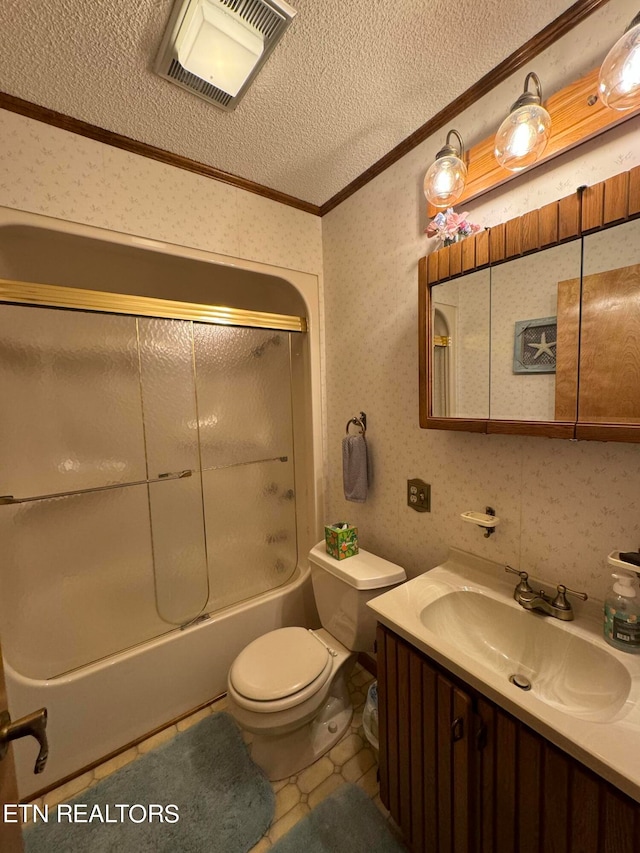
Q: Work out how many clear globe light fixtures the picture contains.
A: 3